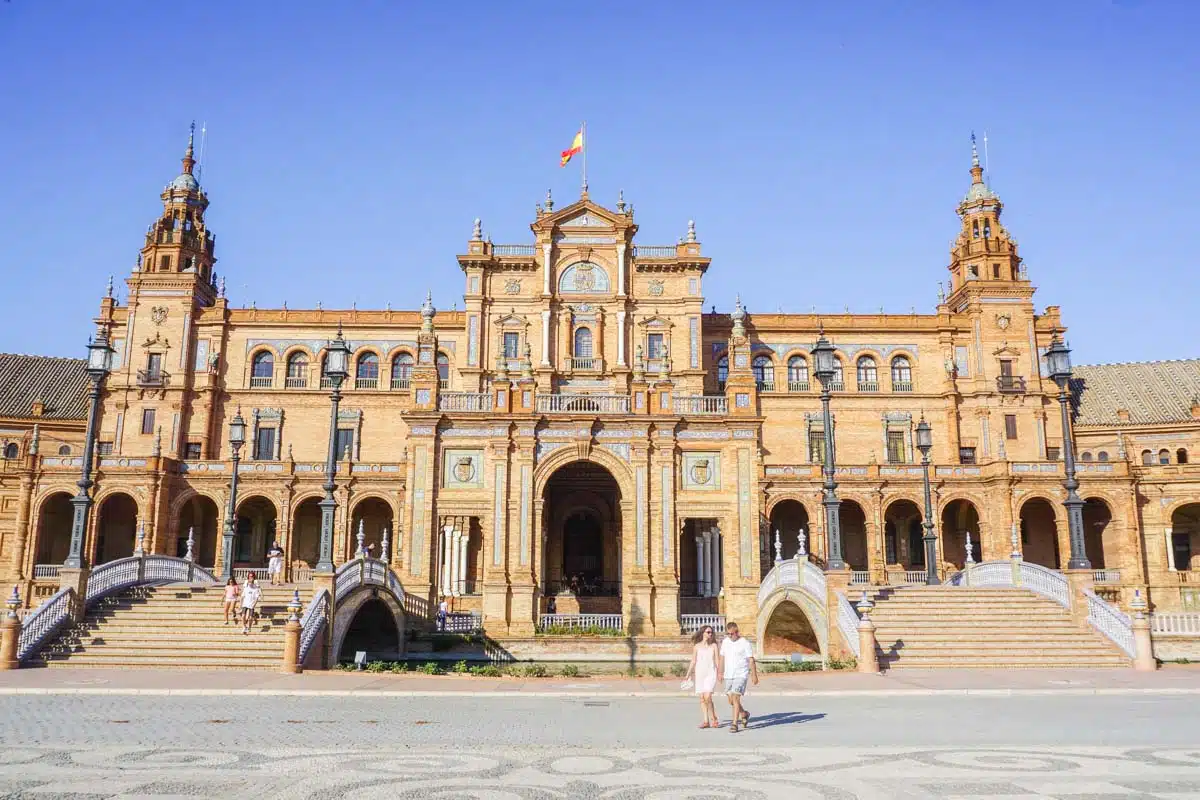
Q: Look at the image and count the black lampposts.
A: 6